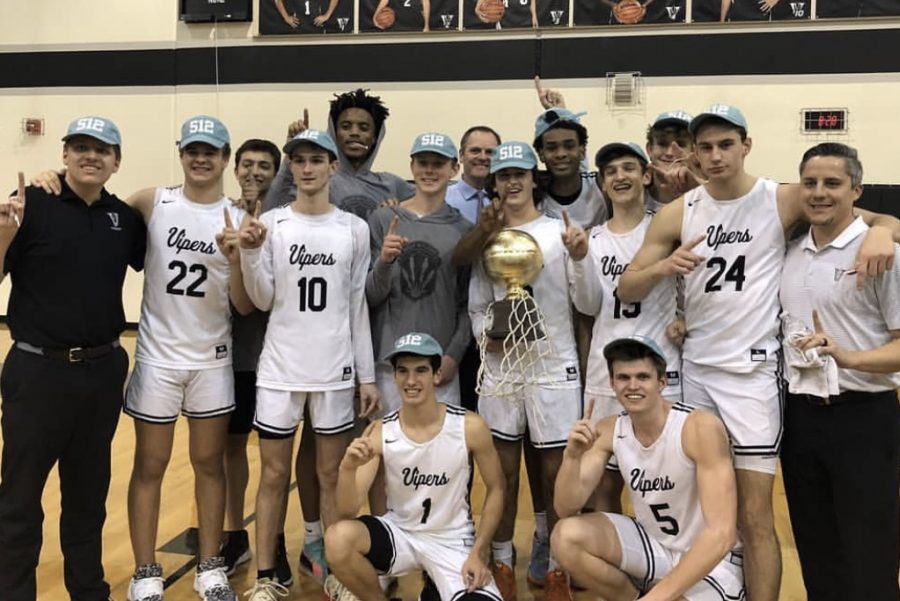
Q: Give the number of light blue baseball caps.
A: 11